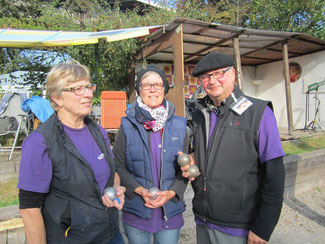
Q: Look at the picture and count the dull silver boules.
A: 4